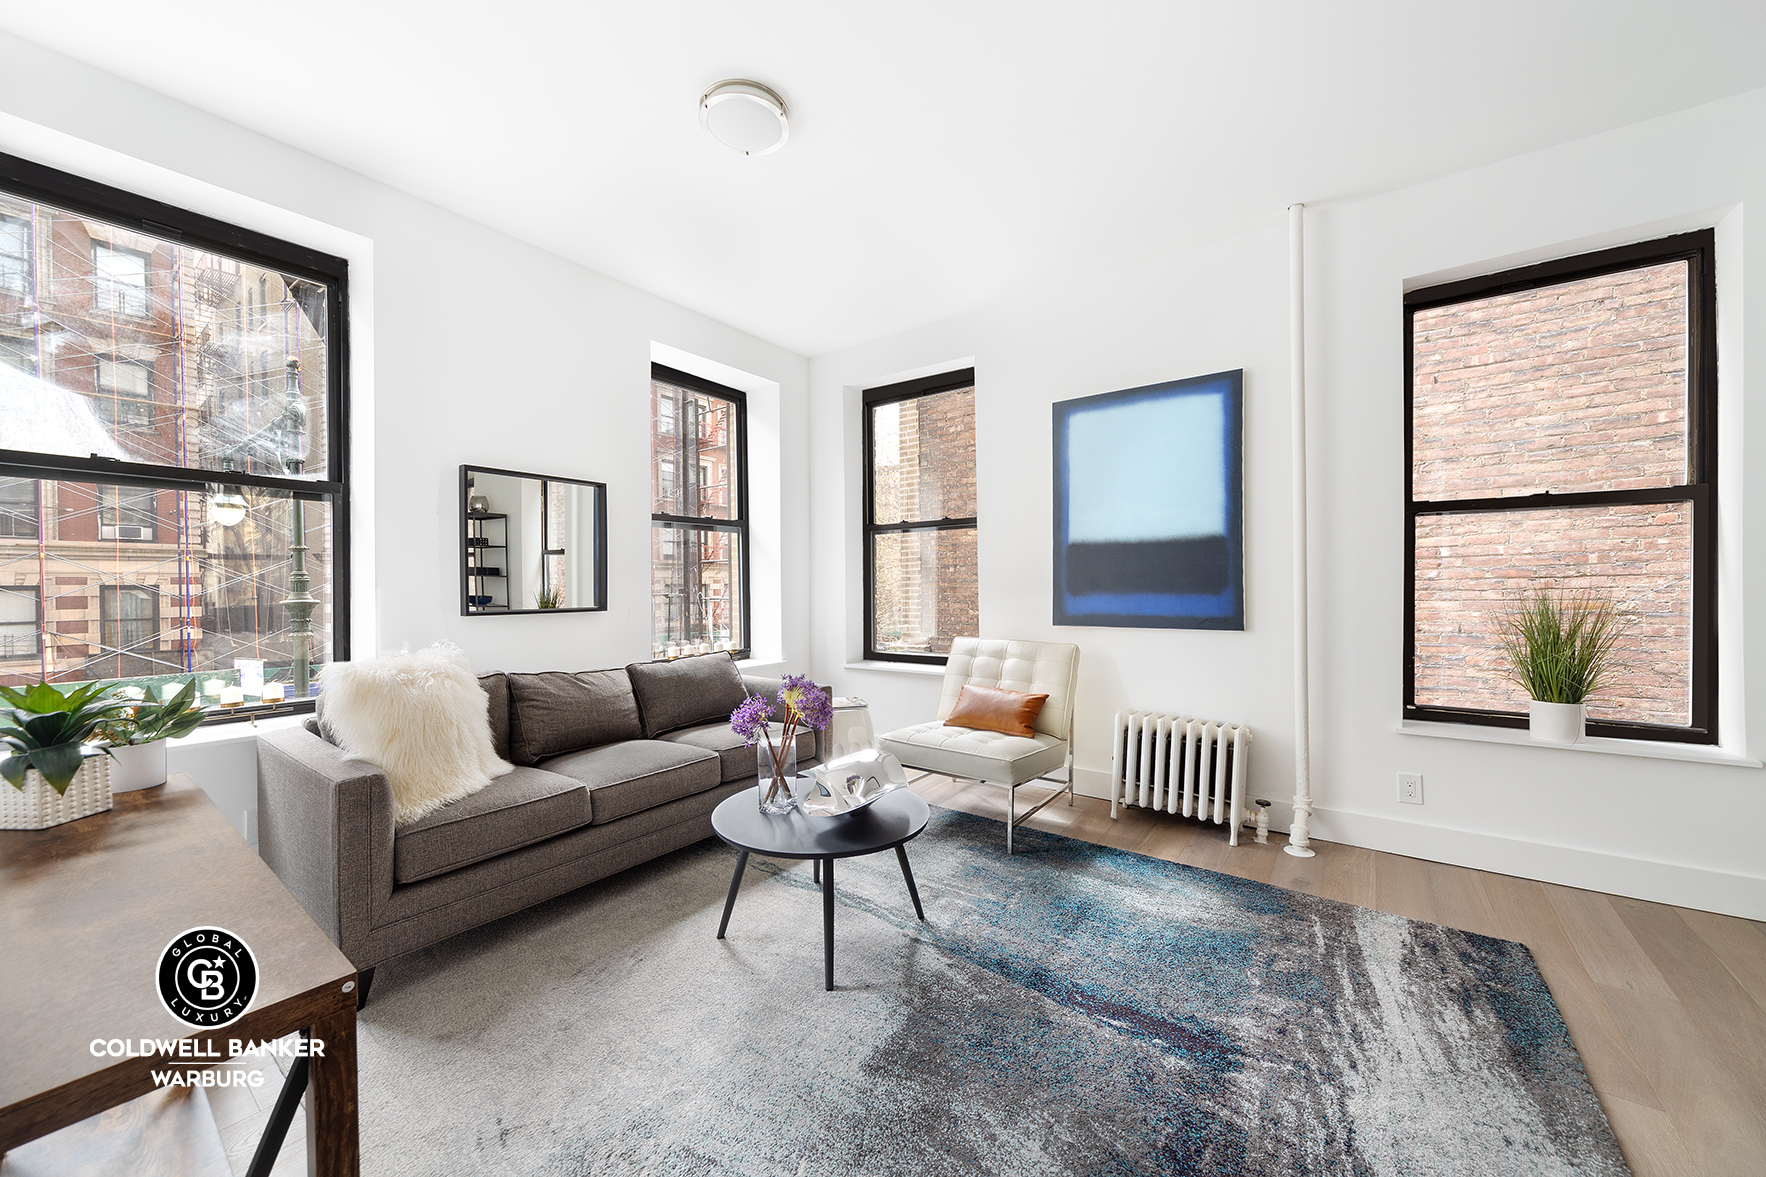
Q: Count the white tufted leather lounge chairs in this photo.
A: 1